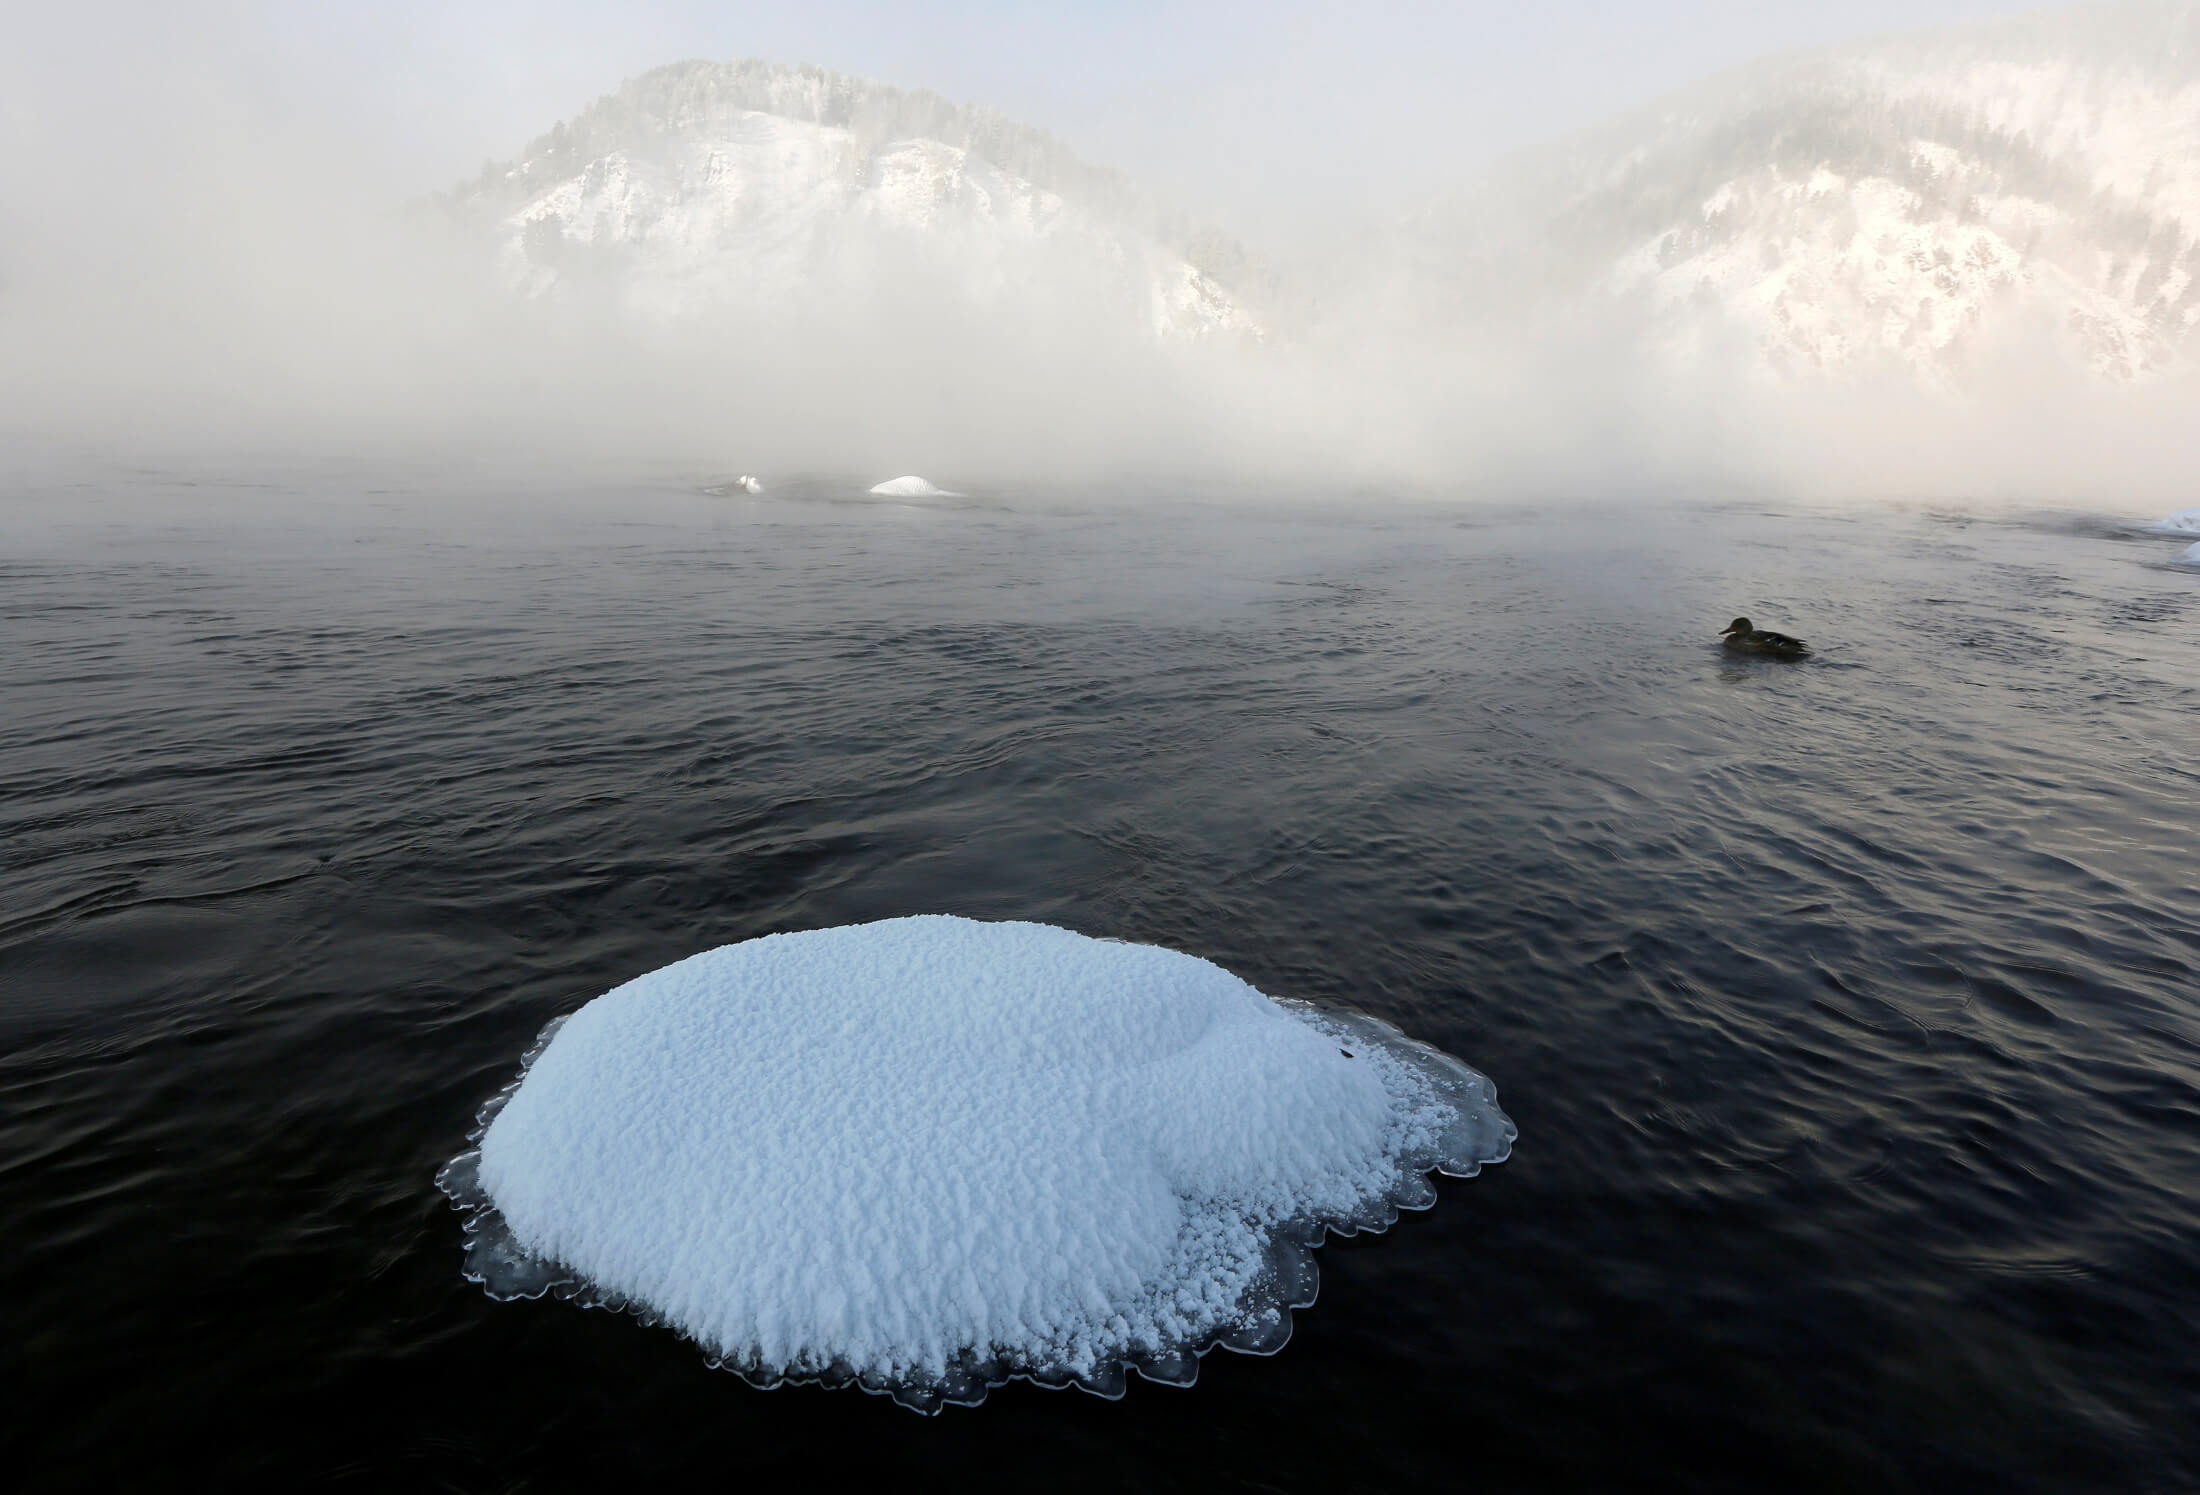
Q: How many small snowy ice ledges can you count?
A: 4